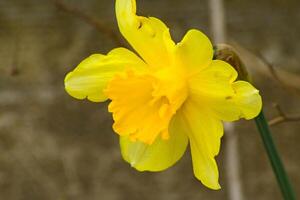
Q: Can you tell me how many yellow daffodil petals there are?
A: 6